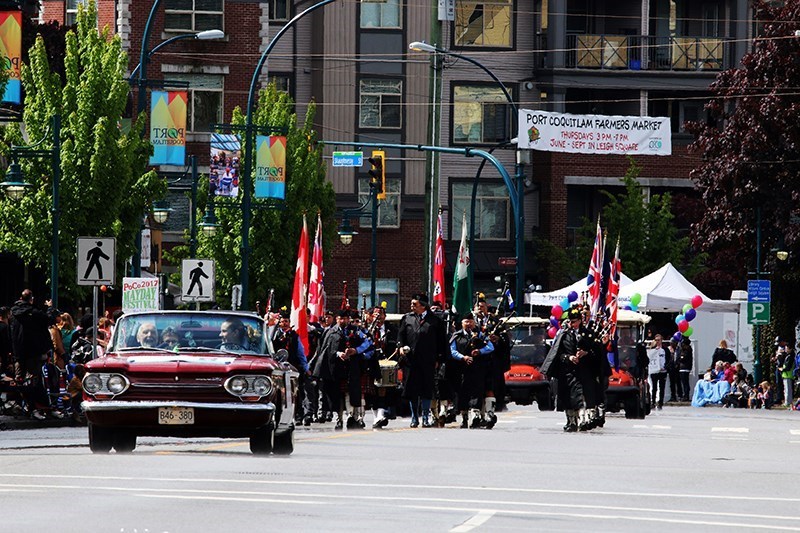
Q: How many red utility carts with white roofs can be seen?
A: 2